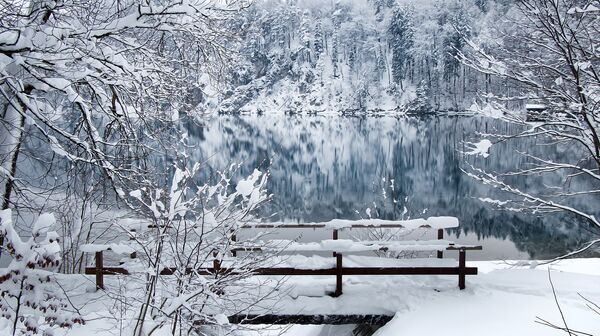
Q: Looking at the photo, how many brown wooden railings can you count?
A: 2